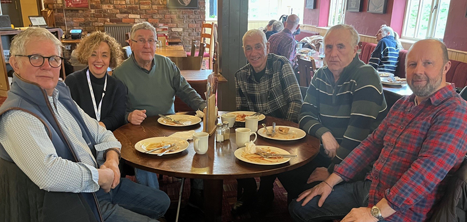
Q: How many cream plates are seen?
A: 5